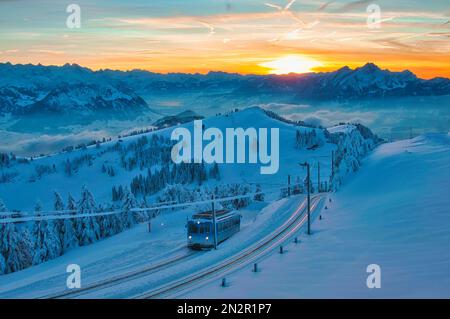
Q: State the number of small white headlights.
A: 3